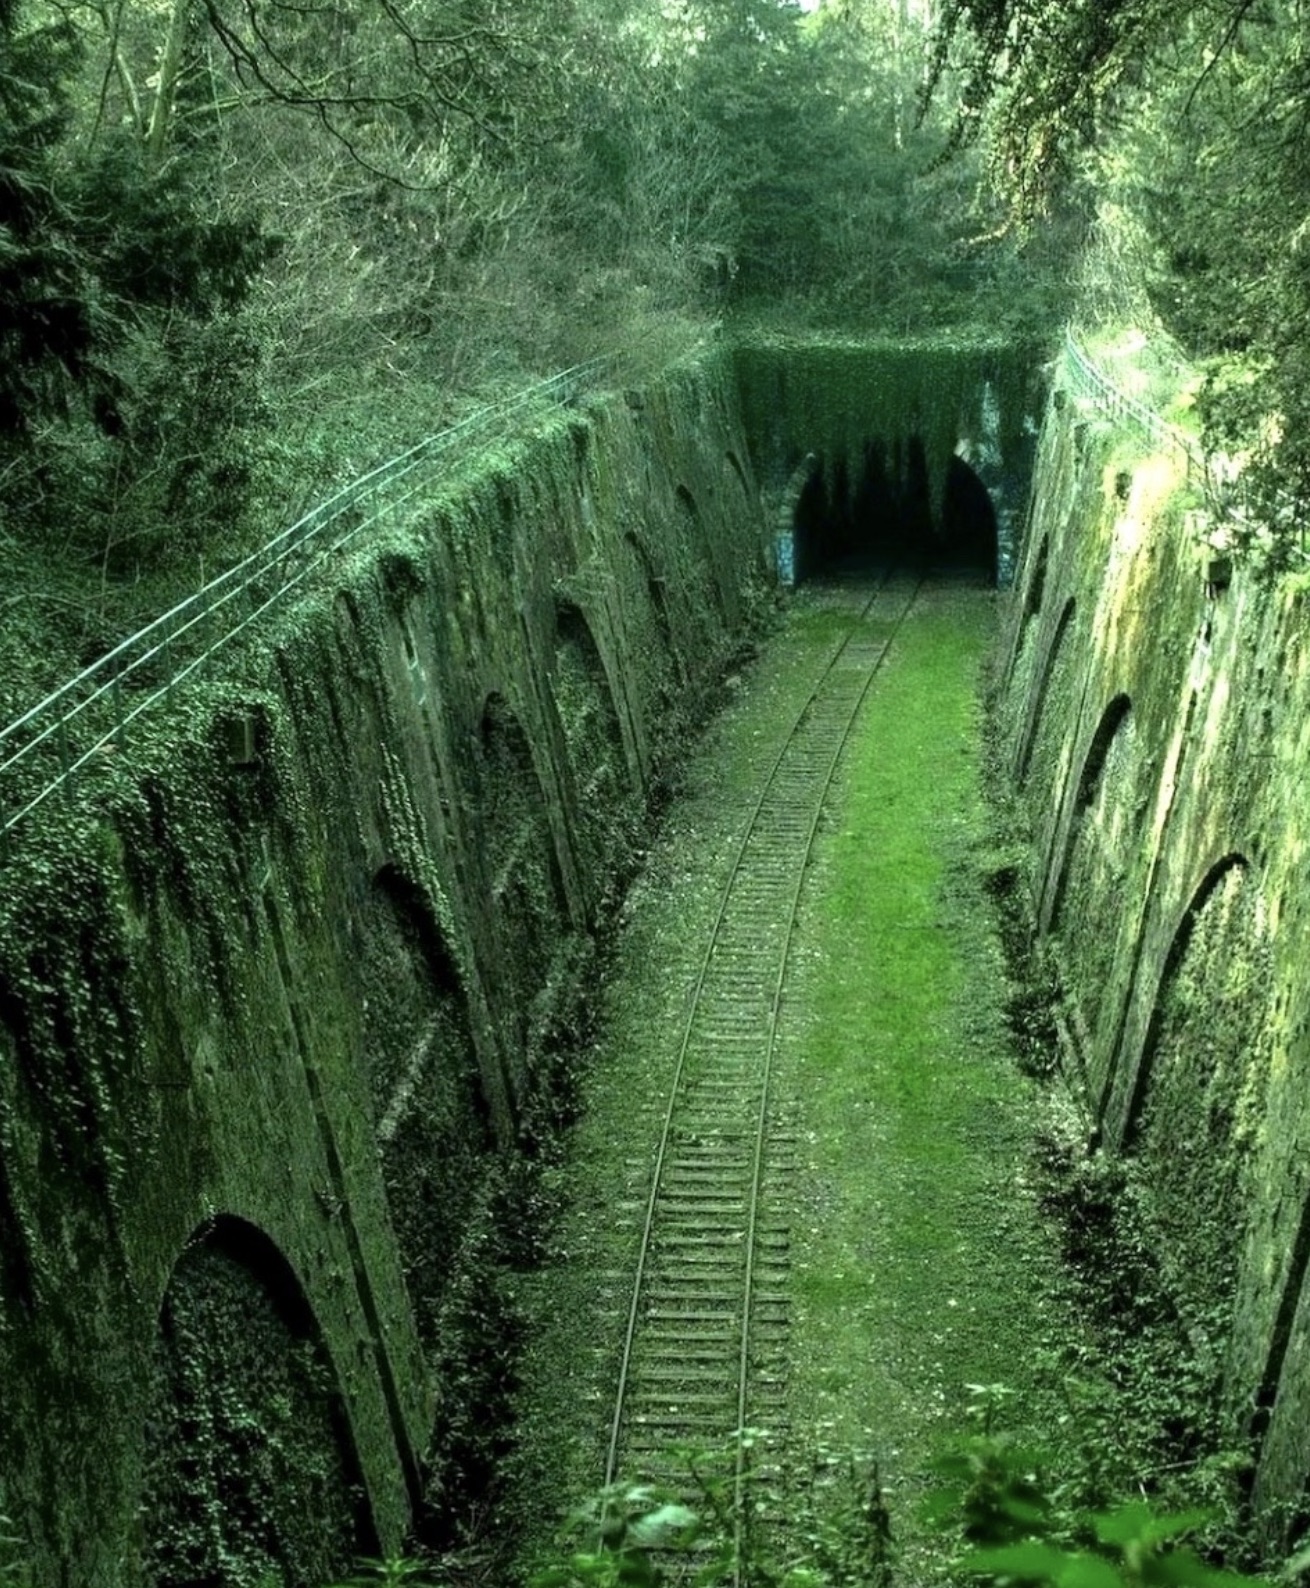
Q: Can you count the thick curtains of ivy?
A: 1